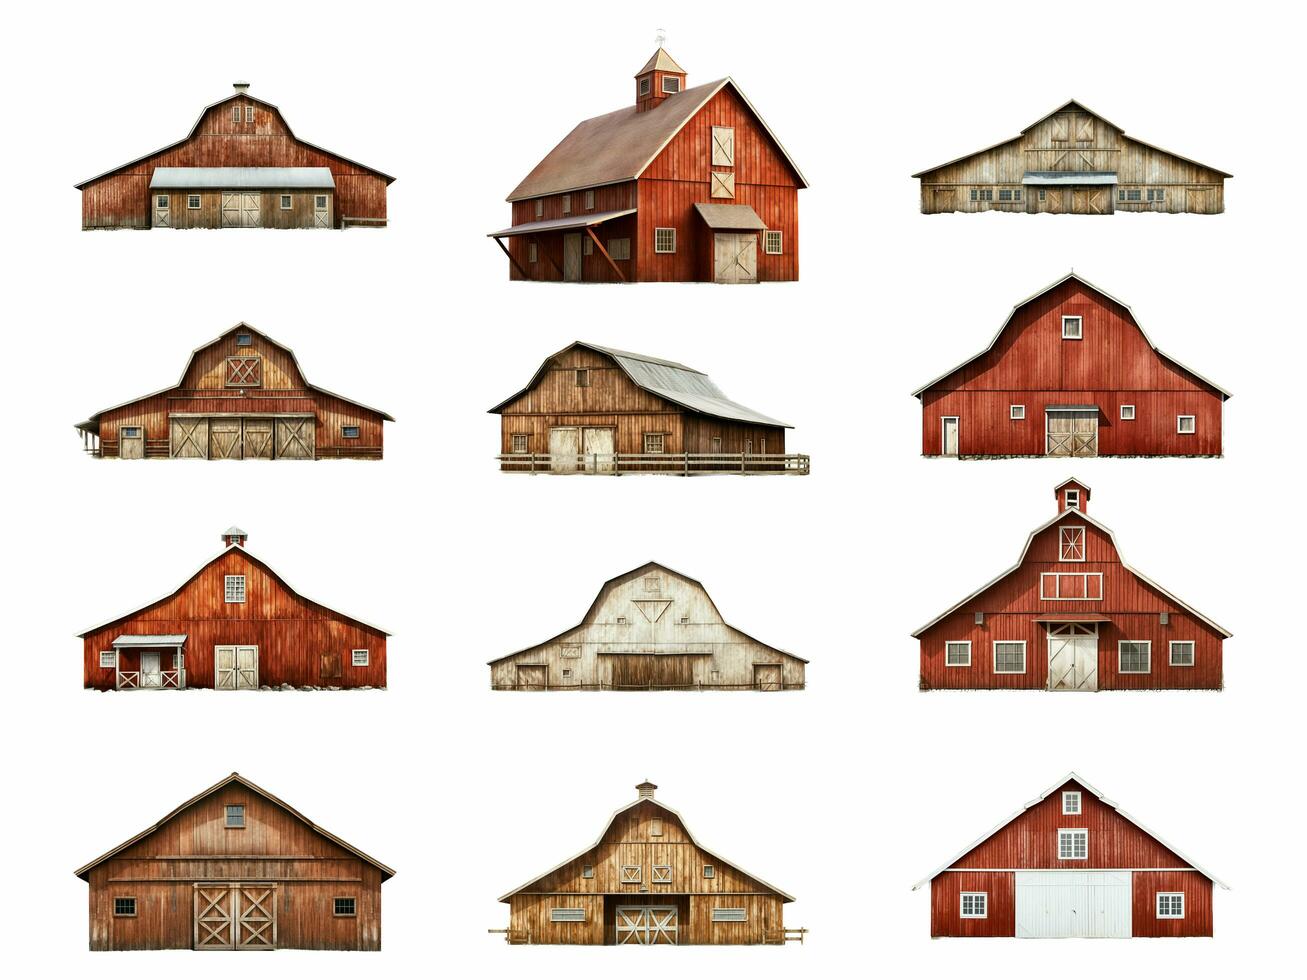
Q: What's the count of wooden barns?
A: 12